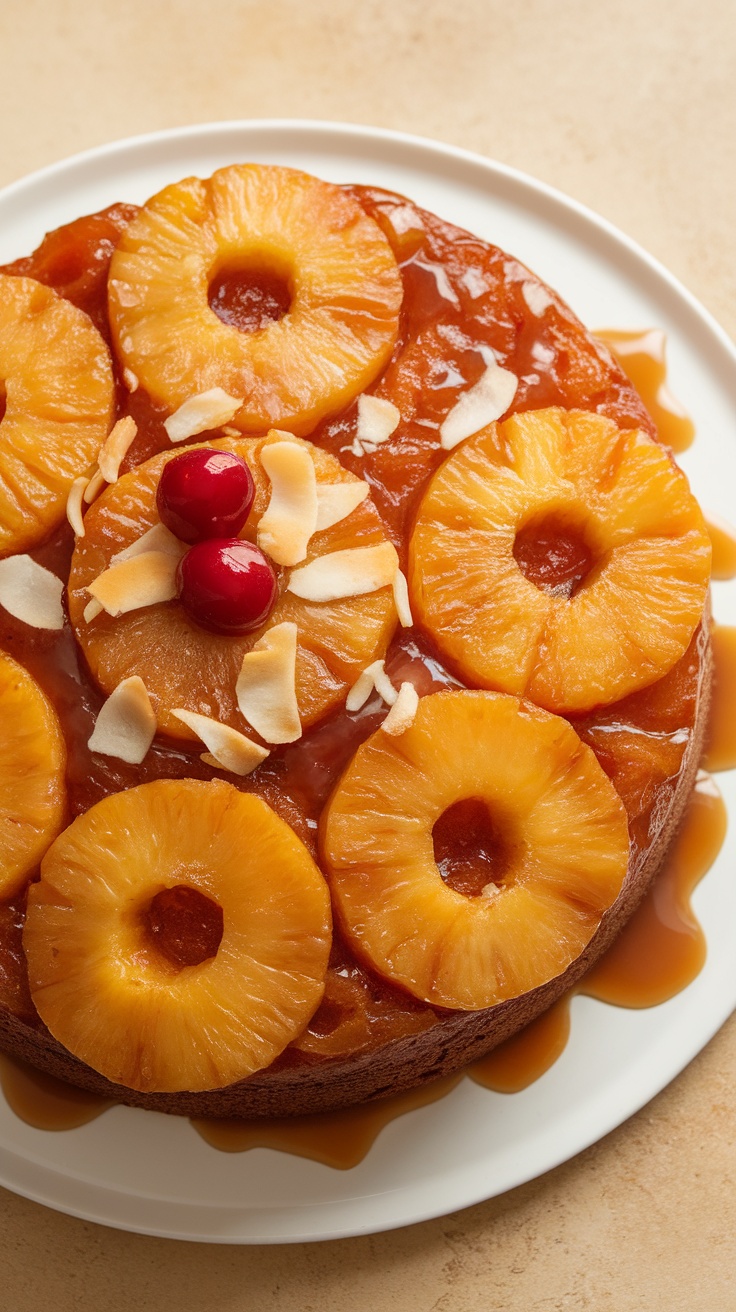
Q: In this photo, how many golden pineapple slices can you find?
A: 7